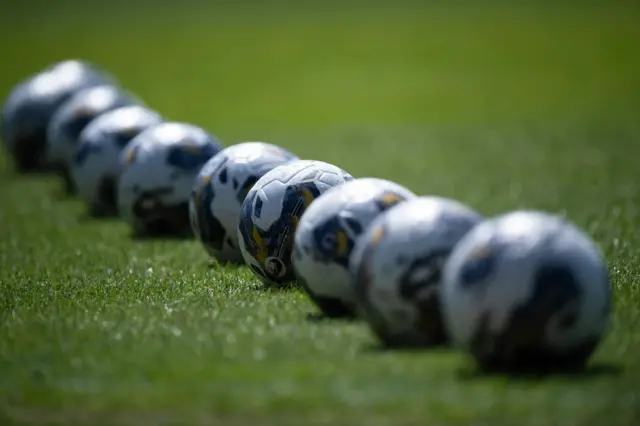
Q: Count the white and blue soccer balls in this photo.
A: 9